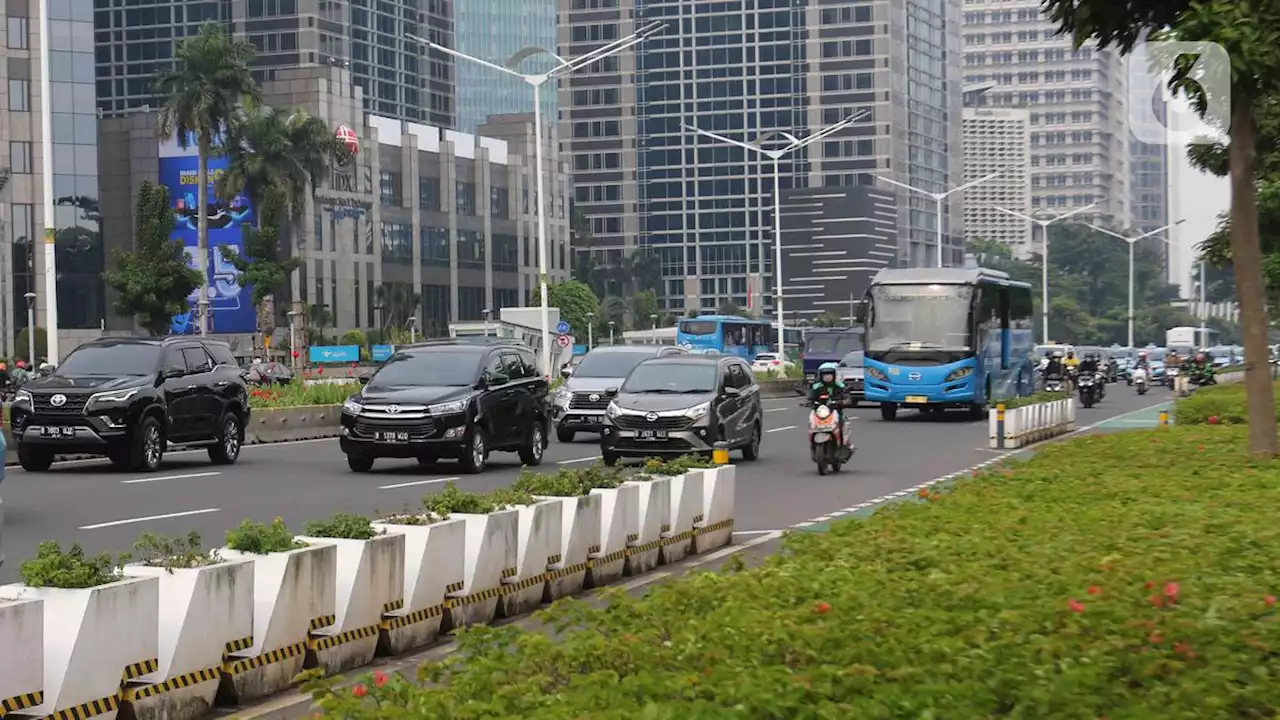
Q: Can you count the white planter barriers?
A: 13